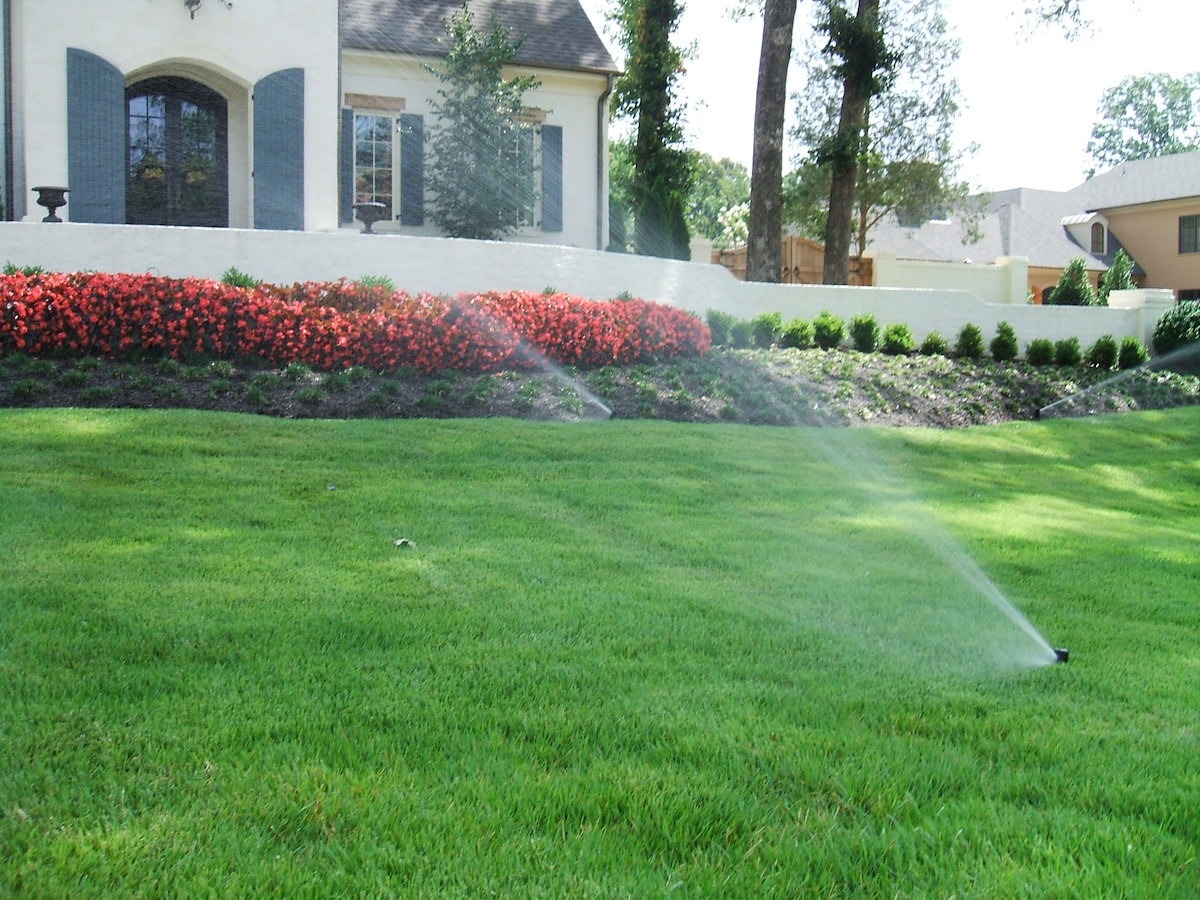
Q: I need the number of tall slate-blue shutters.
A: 5